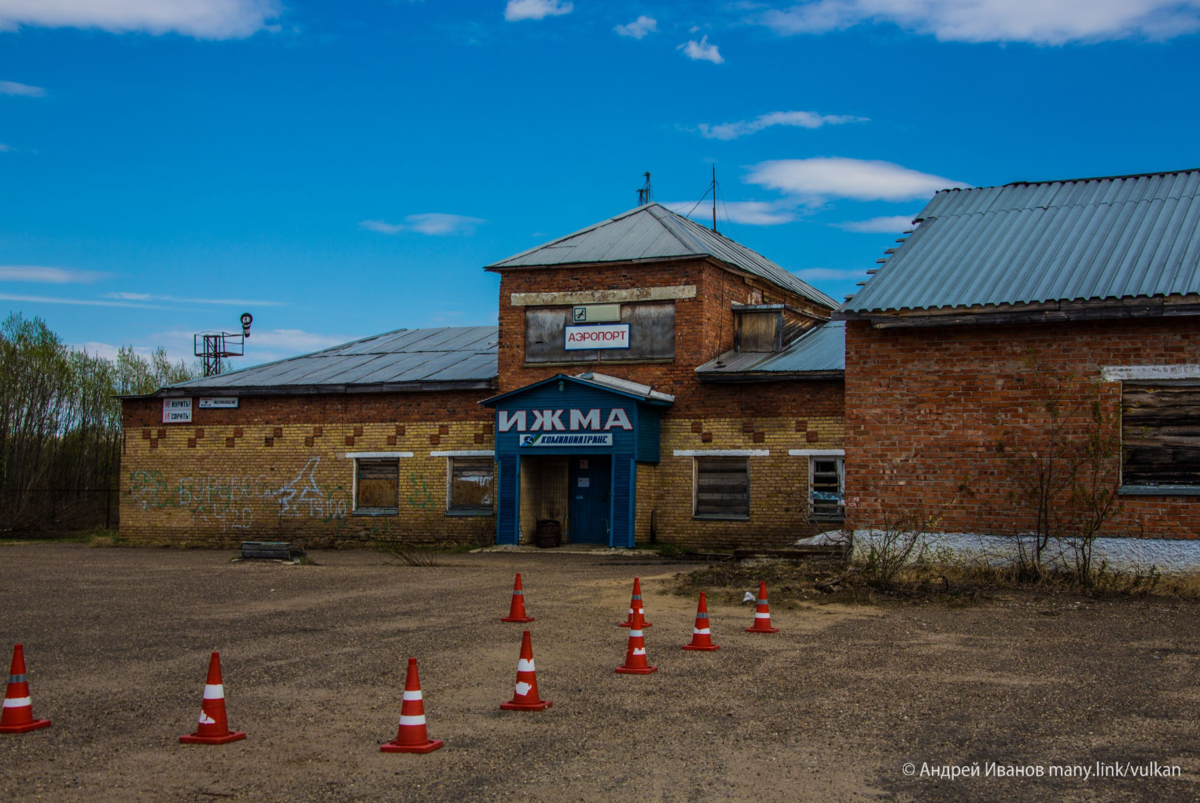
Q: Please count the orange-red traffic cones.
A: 9